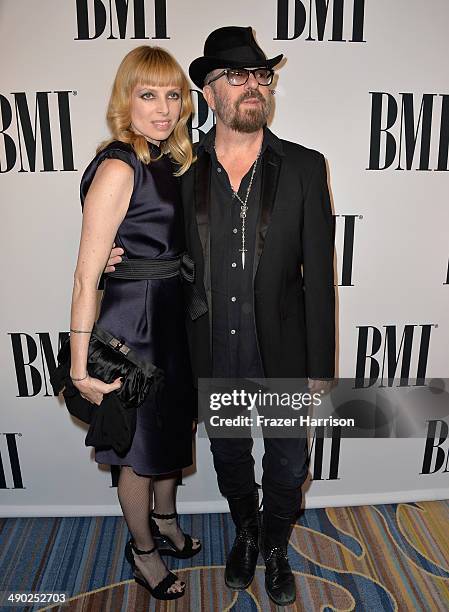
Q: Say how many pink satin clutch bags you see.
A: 0